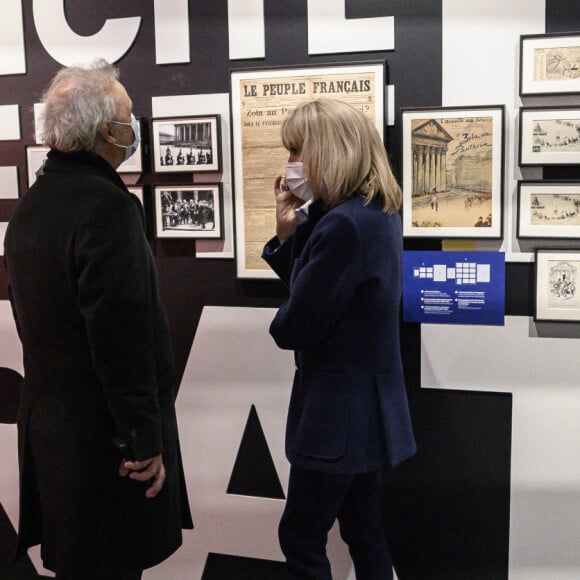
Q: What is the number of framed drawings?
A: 5